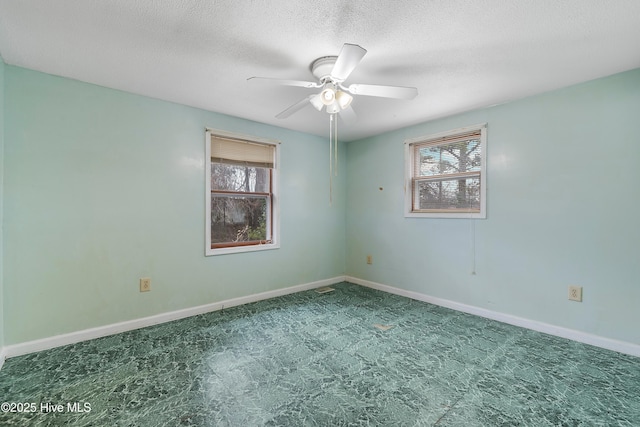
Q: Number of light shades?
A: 4